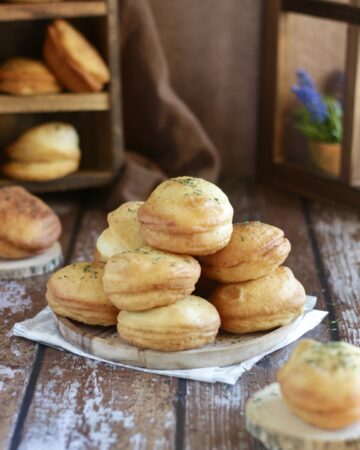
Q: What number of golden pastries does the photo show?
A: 12